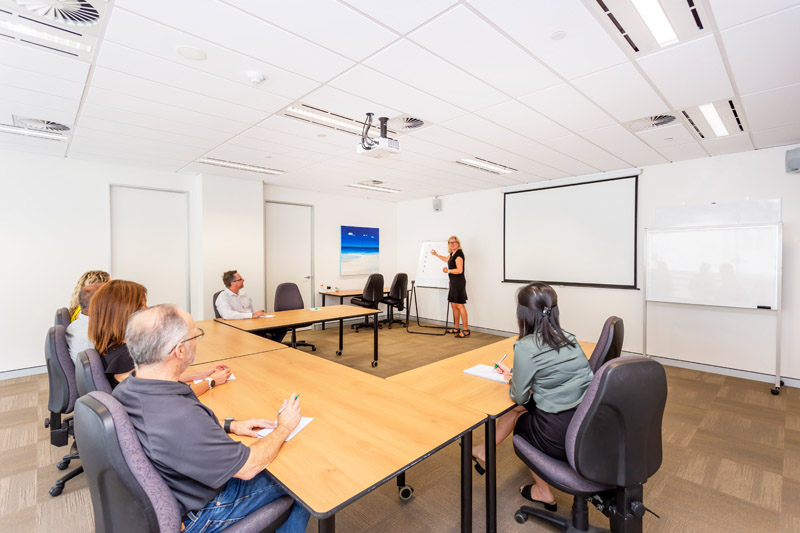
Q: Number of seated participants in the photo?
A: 6